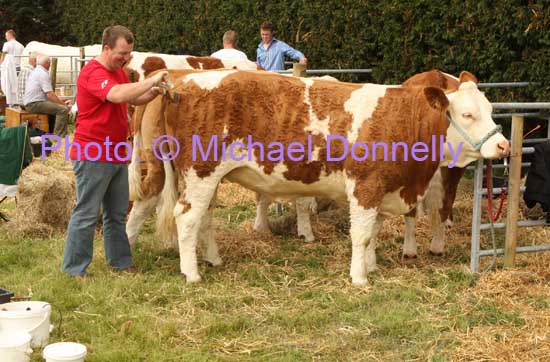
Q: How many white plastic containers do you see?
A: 3